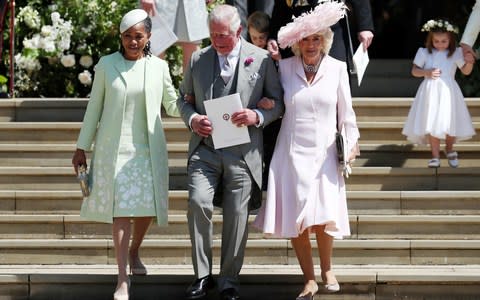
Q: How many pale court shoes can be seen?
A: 4